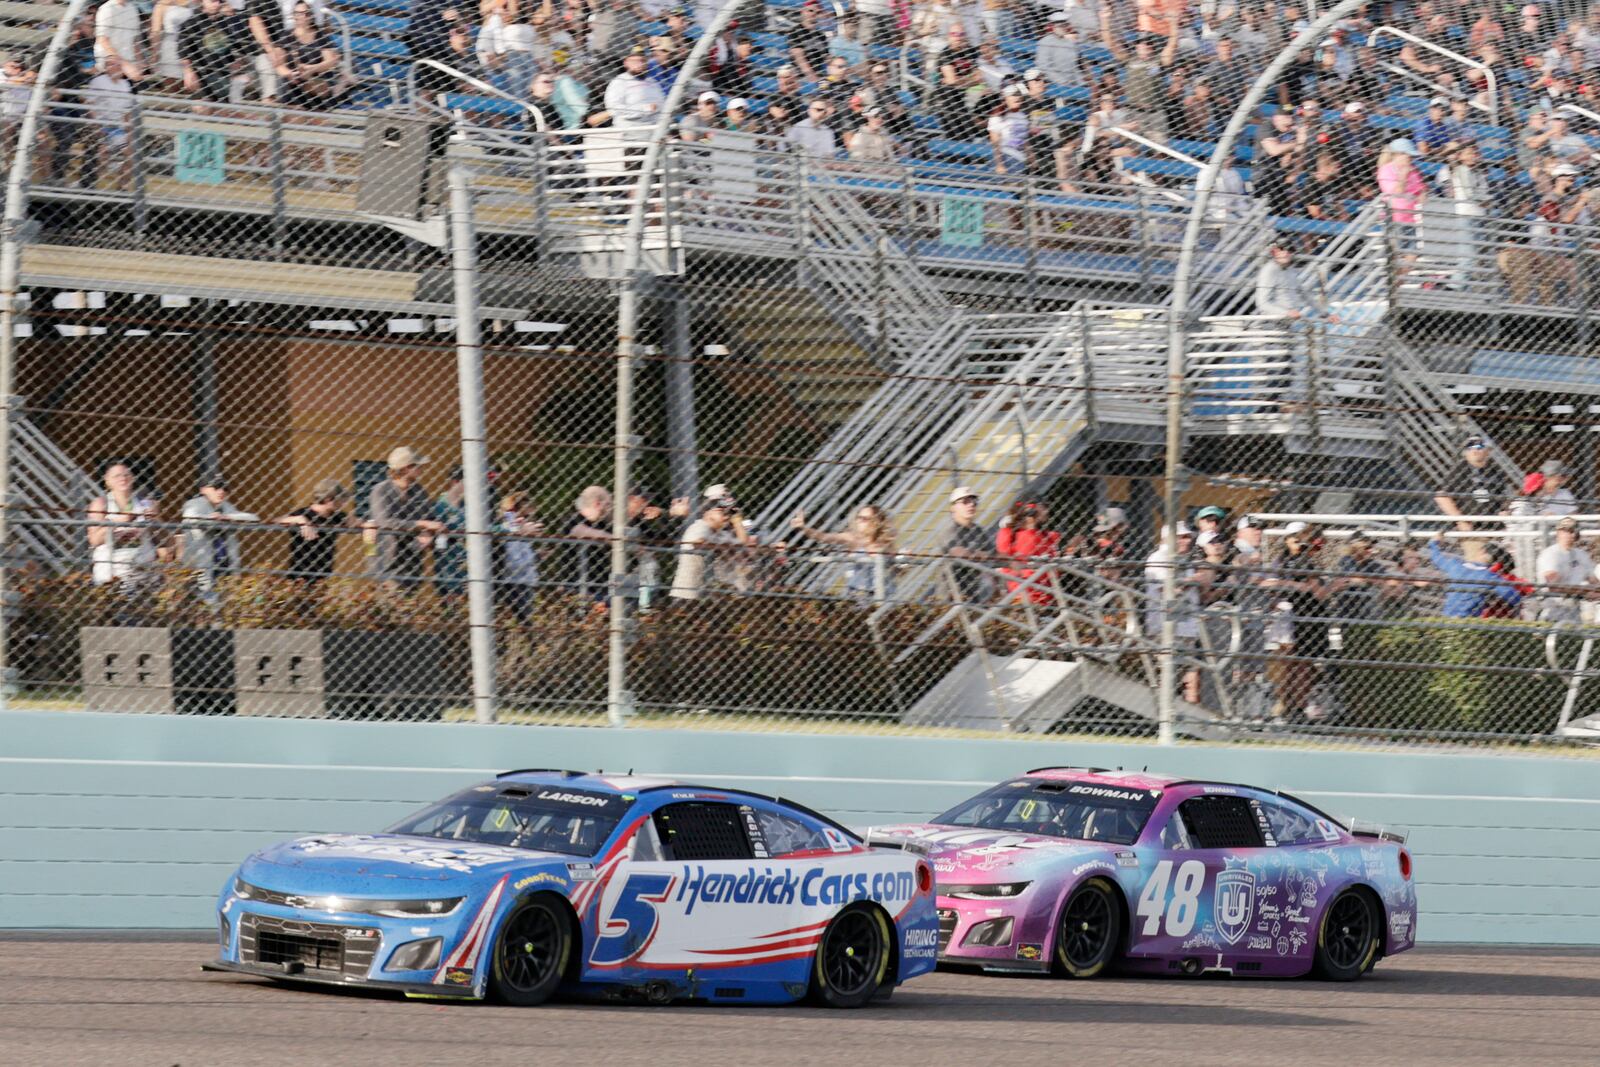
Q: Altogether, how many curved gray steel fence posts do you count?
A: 3